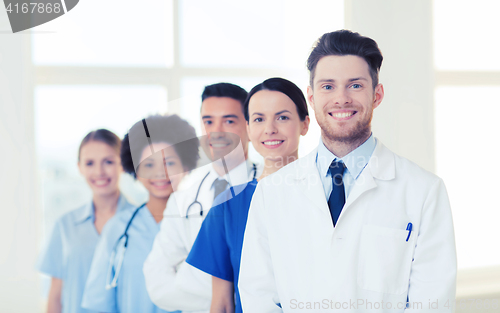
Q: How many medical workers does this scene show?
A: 5